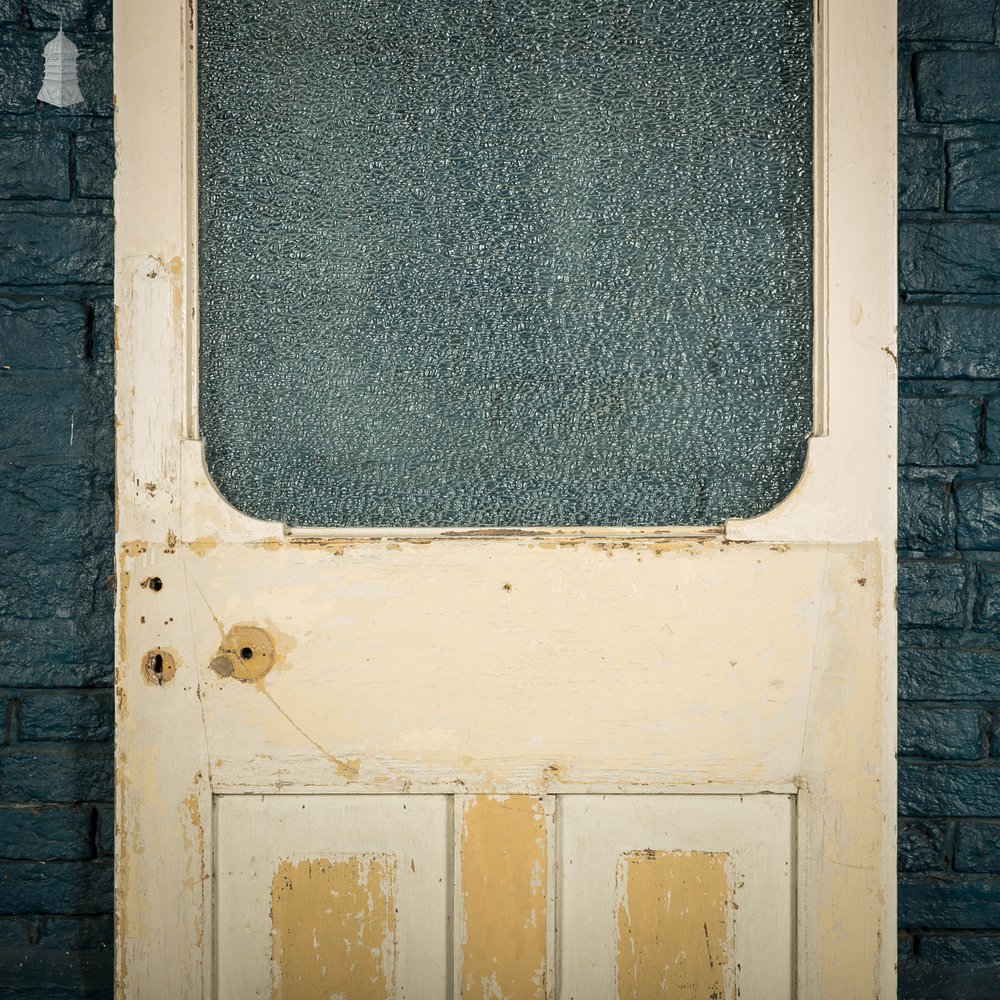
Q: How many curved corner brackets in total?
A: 2